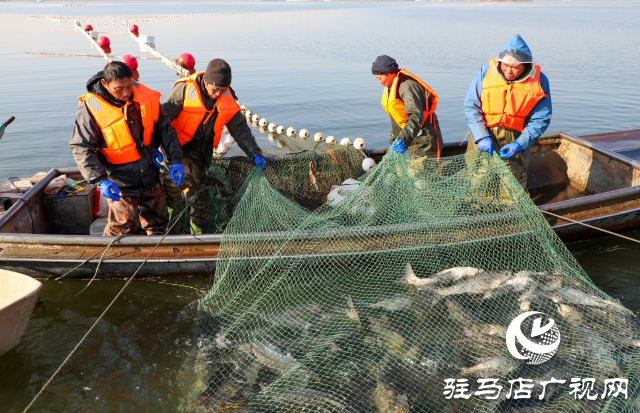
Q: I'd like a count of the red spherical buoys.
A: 5